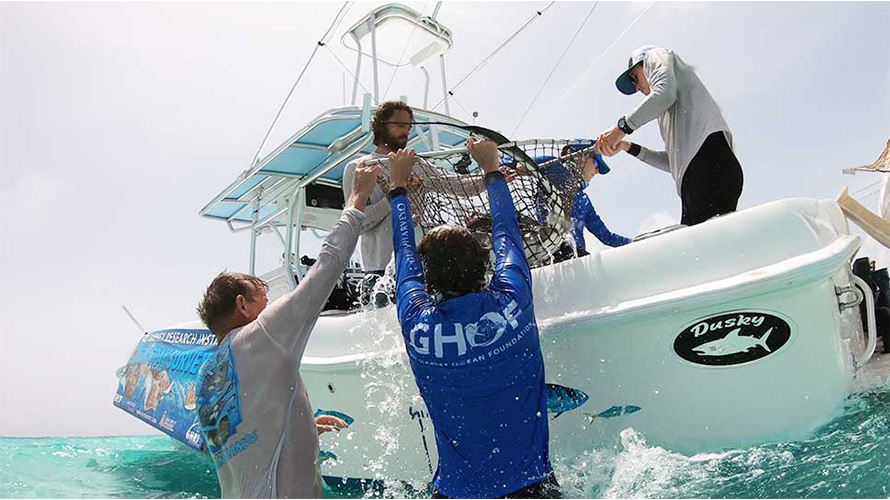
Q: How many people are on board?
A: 3